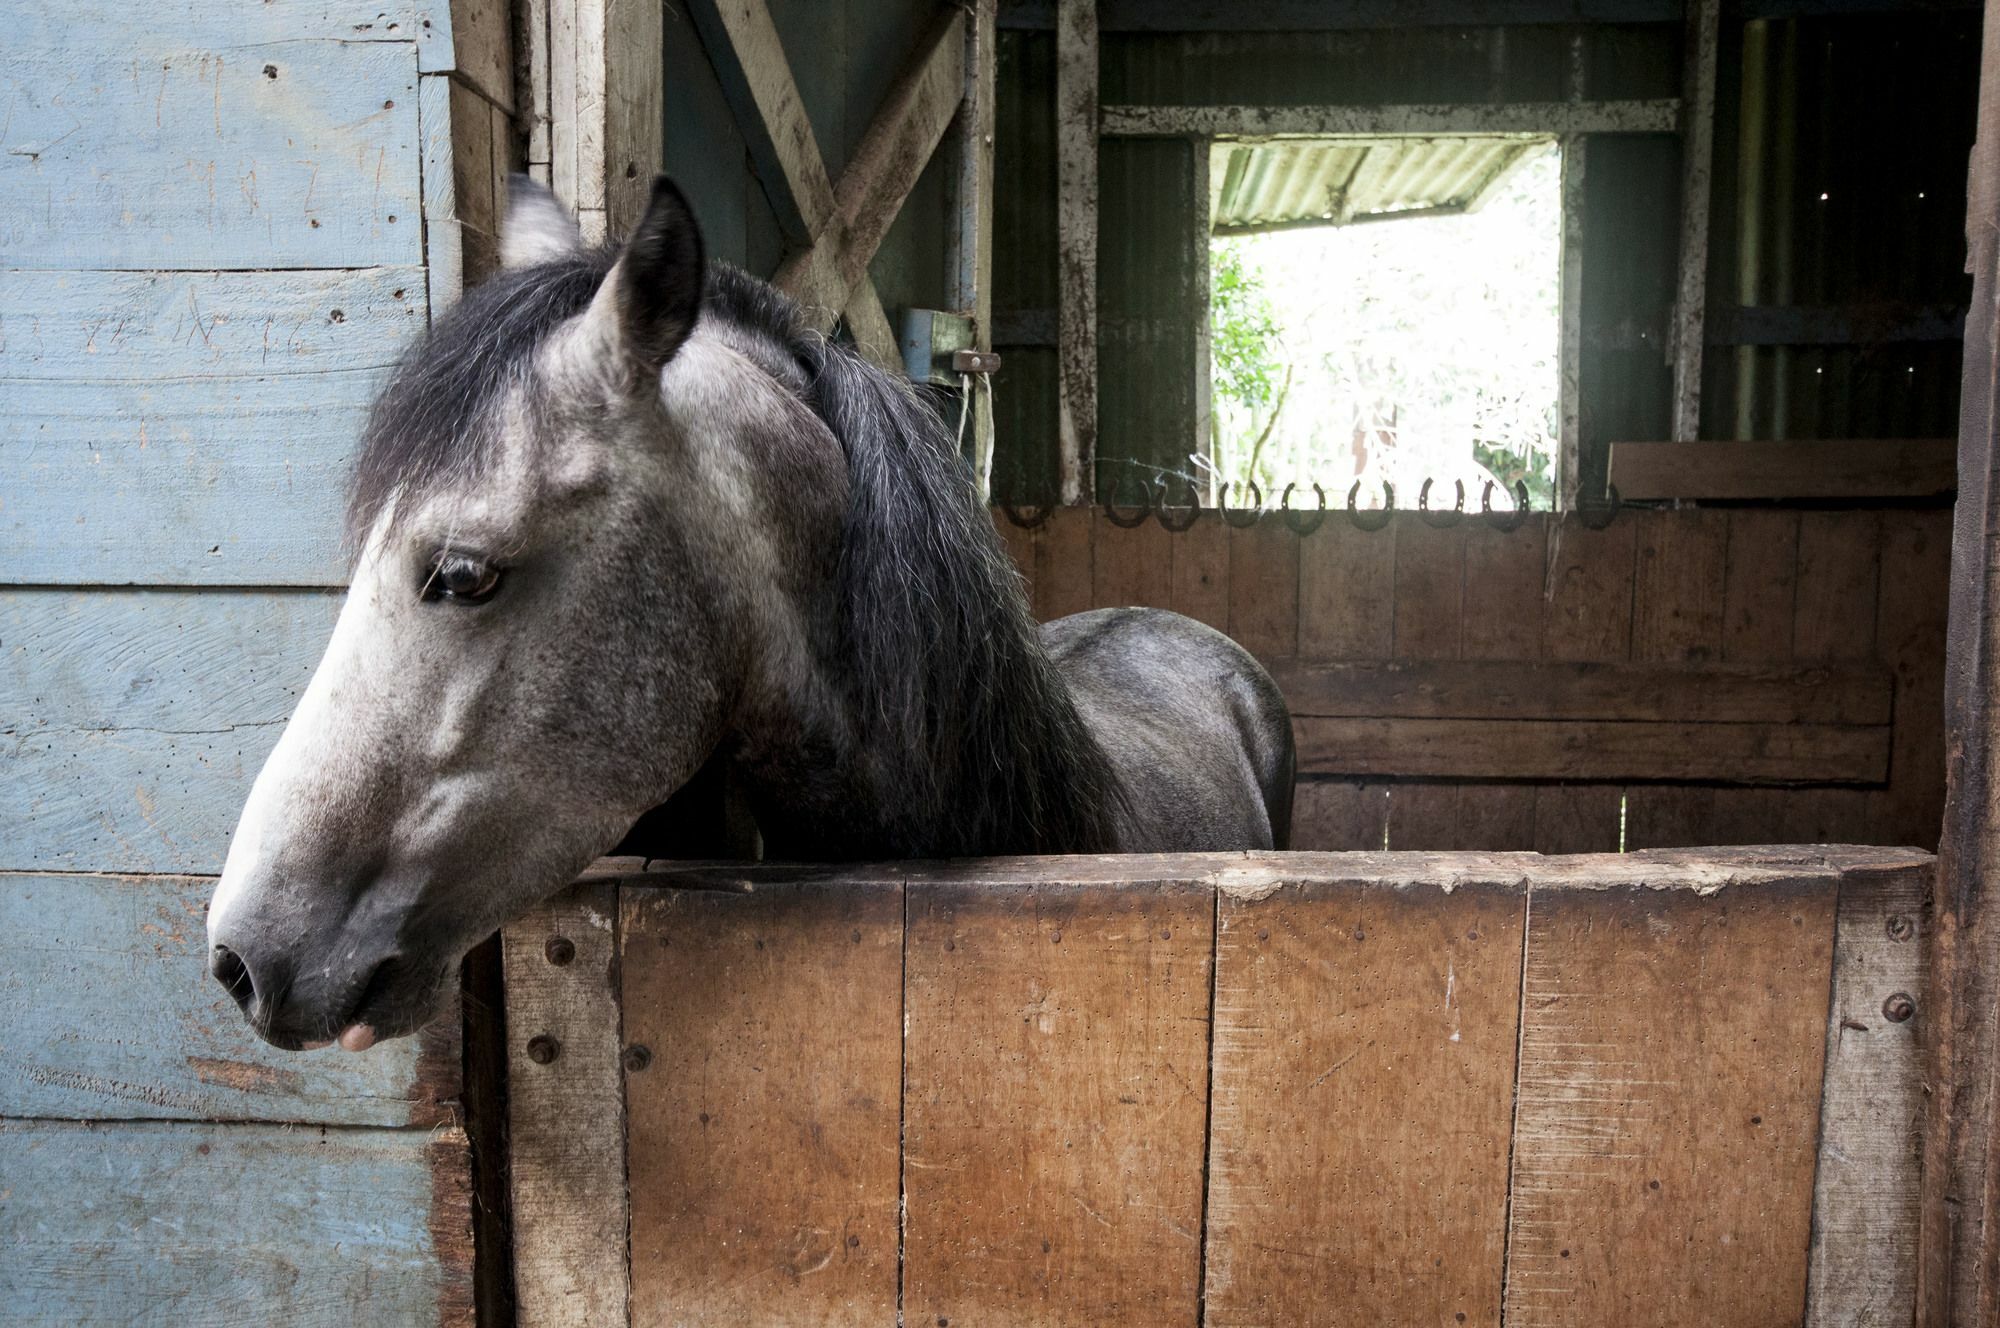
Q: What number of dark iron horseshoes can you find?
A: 9